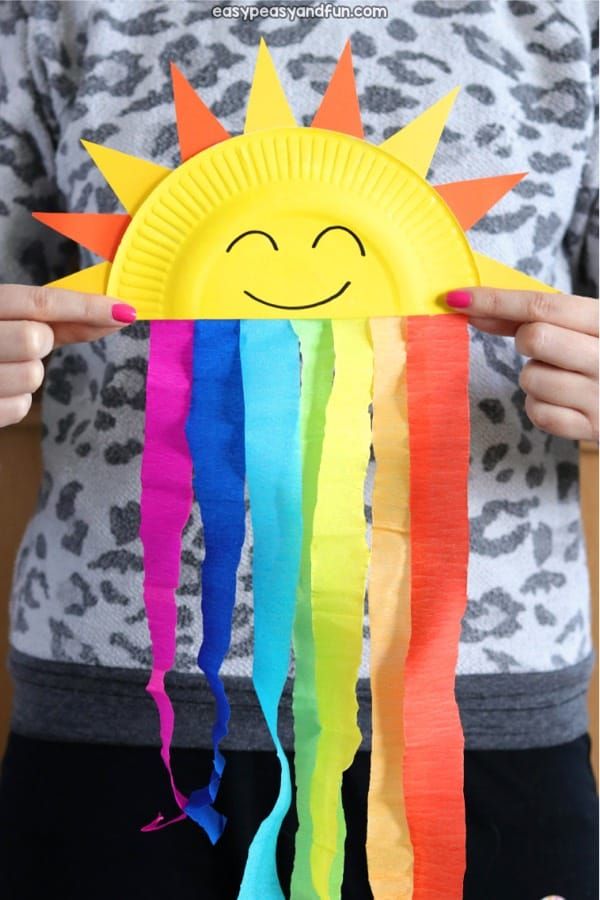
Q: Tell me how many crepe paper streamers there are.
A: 7